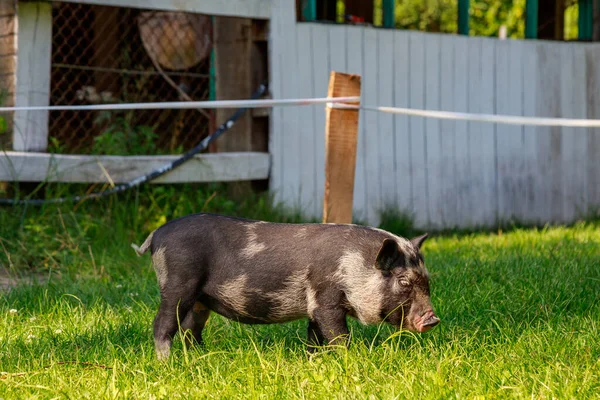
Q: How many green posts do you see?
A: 5